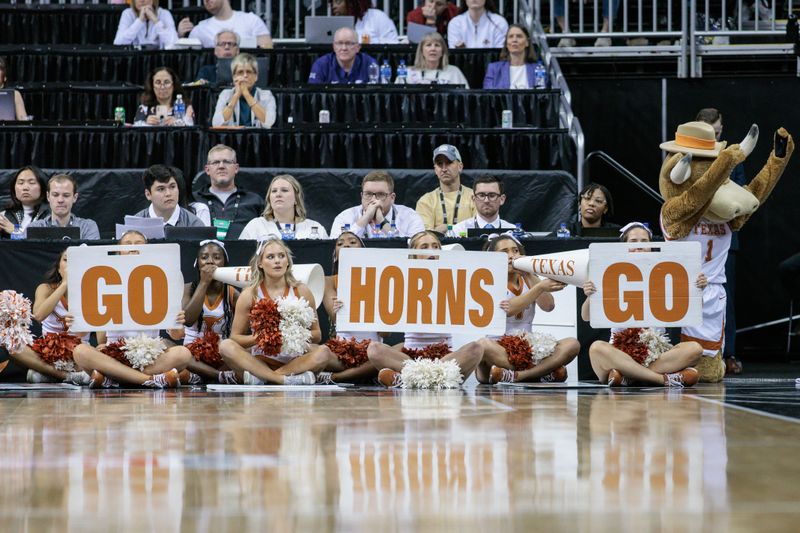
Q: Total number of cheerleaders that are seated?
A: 8